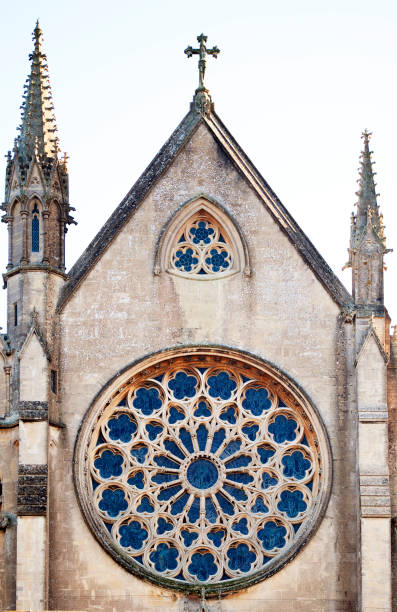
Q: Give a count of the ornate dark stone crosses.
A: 1